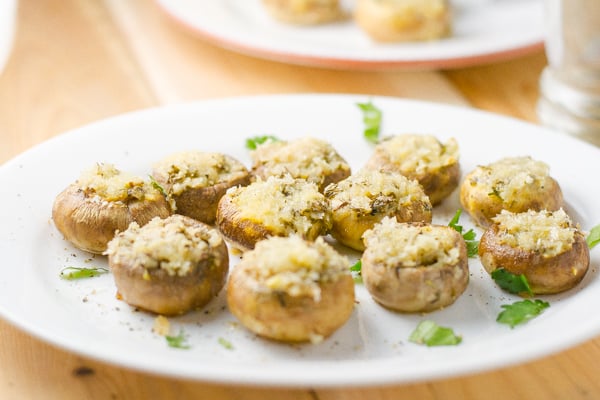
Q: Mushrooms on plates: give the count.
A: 13